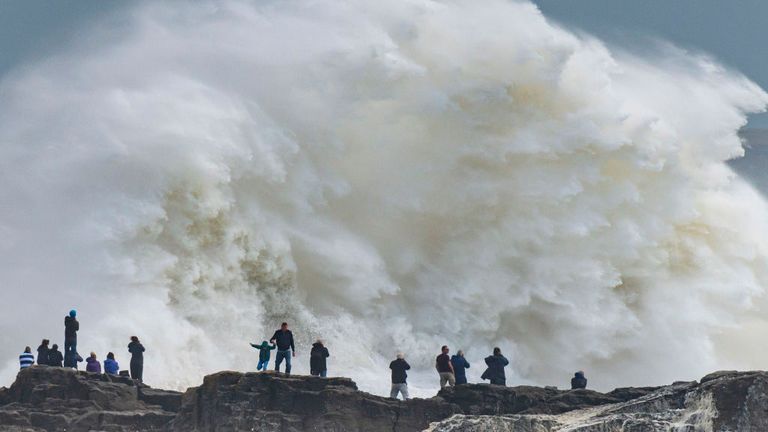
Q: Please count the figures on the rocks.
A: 15